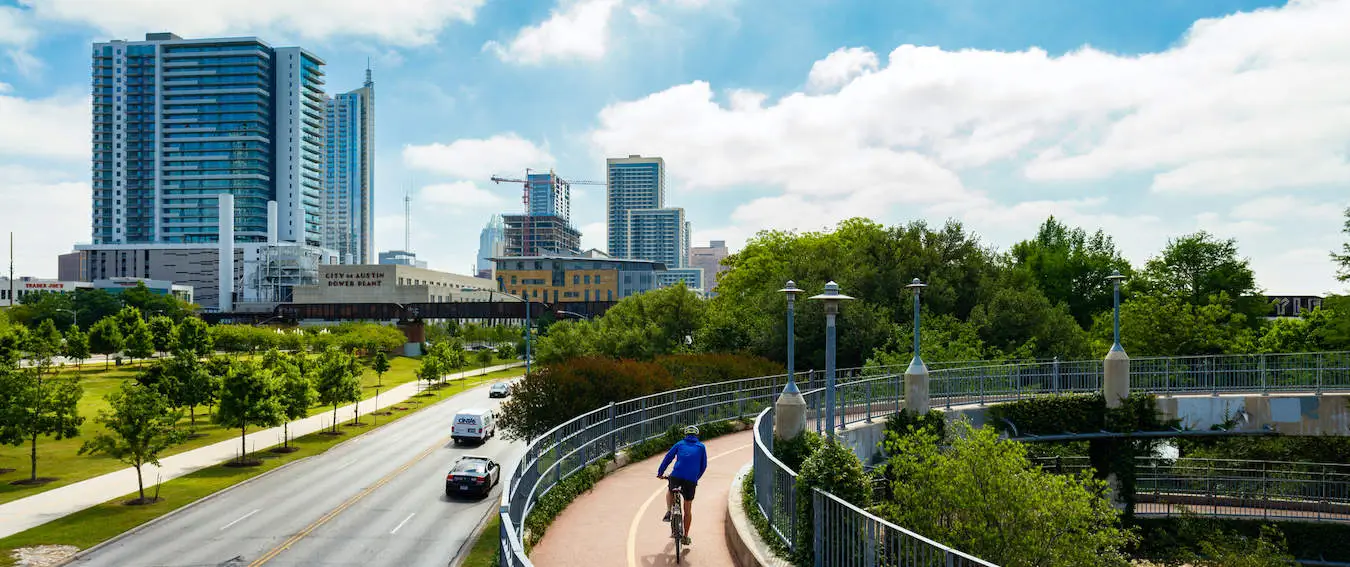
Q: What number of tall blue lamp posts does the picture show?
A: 4